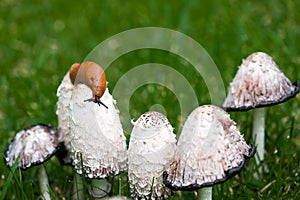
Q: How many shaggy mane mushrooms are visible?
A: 6